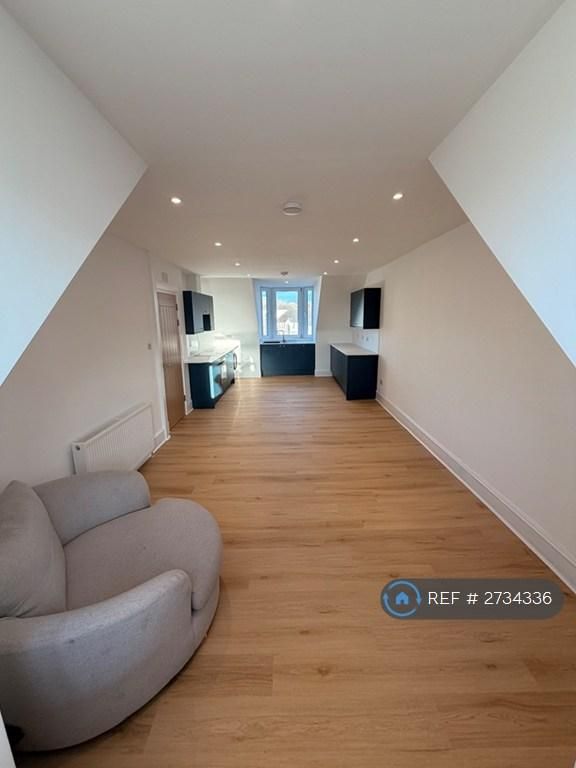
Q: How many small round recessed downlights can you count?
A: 9